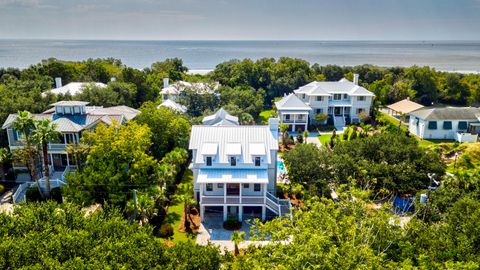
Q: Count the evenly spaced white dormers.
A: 3